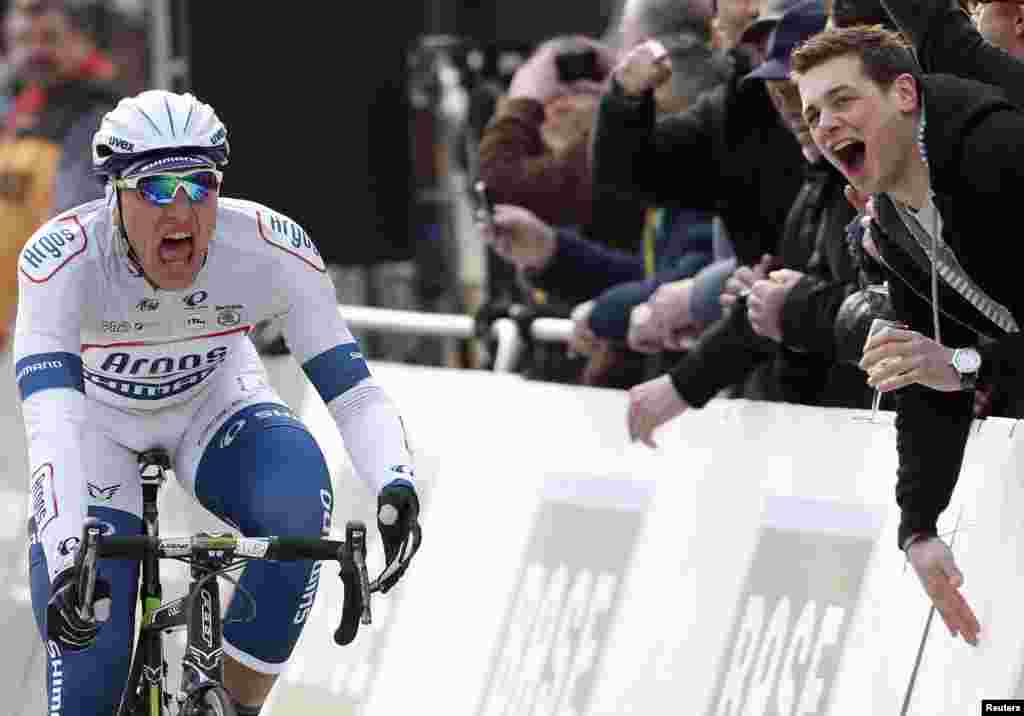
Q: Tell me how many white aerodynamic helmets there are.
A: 1